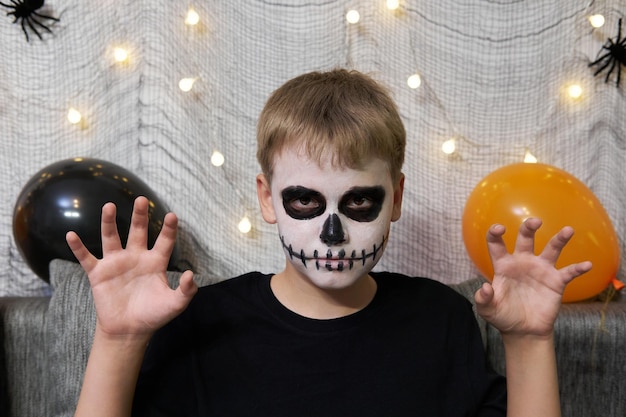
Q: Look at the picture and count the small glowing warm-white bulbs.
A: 13